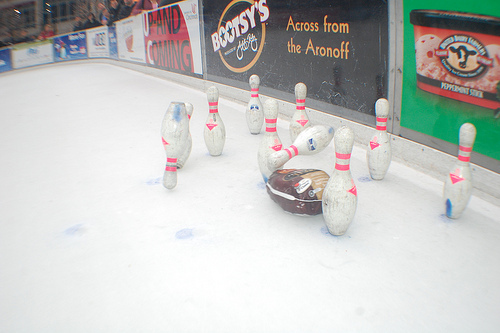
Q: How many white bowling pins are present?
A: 10